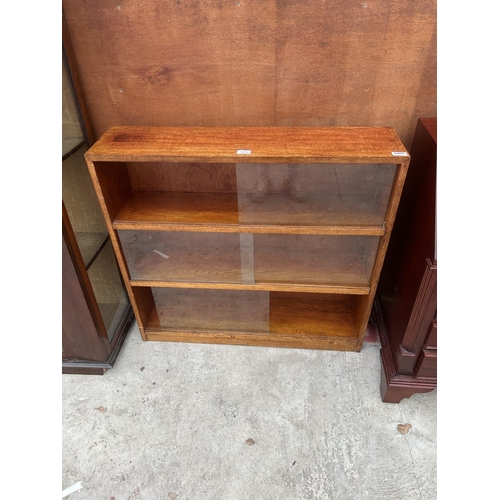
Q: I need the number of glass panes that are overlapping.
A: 2